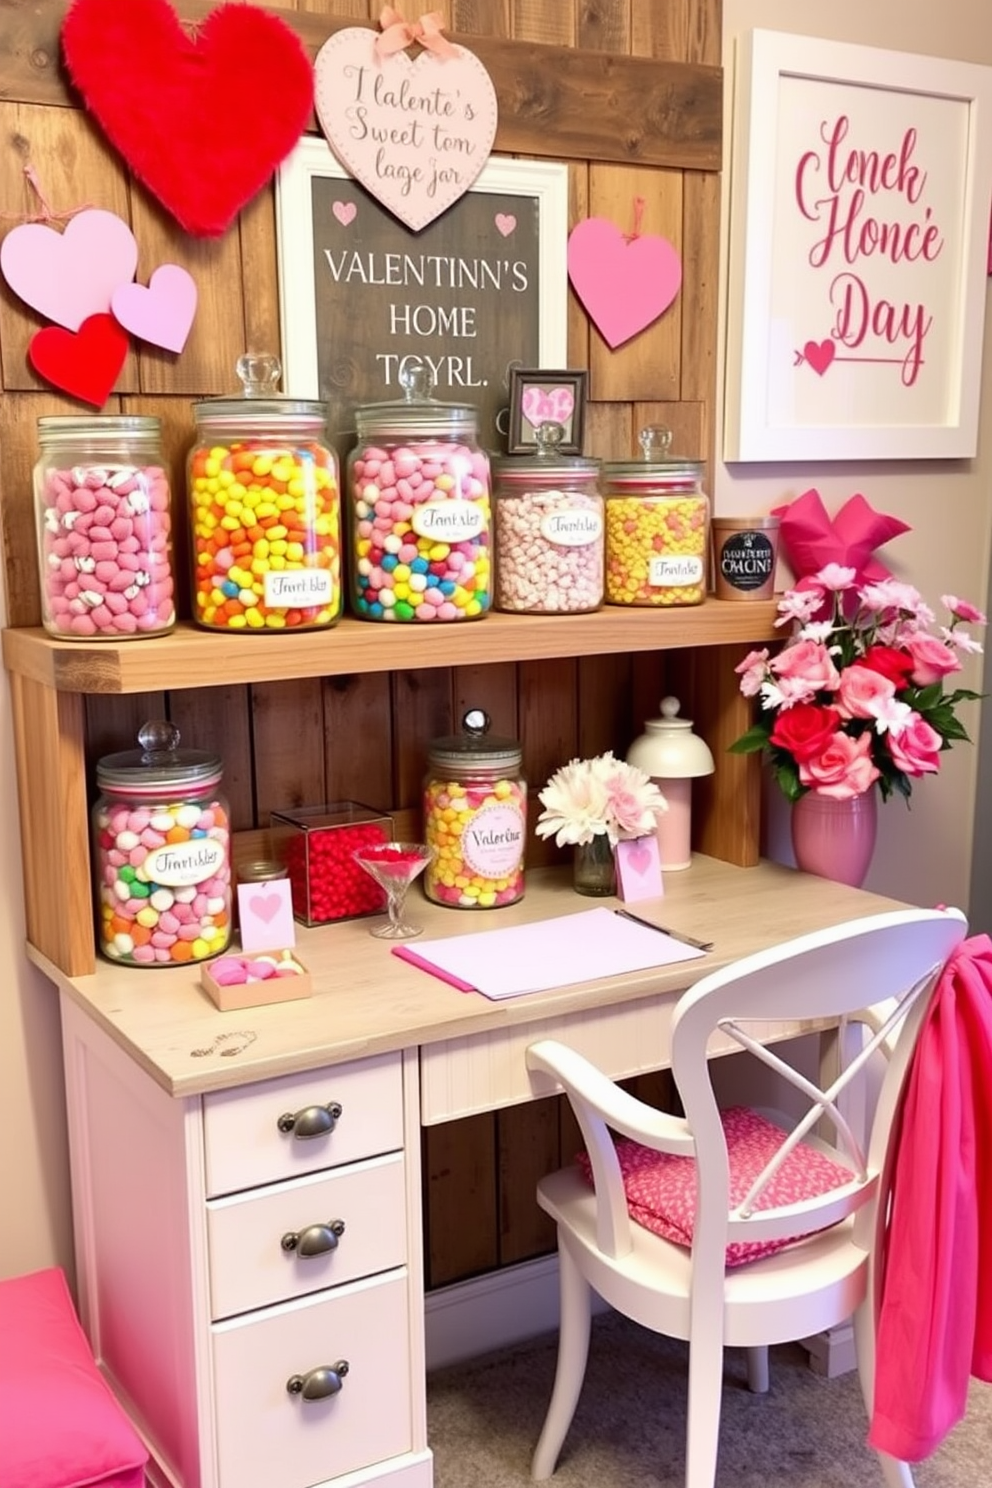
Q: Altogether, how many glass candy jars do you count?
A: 7